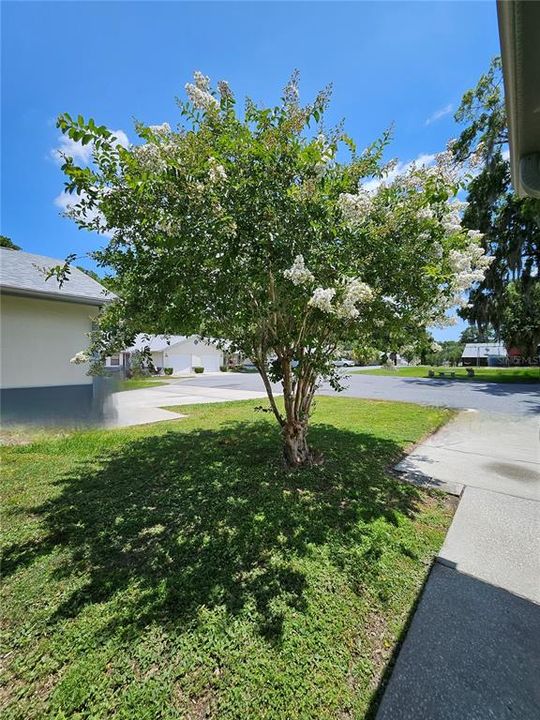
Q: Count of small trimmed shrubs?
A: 3